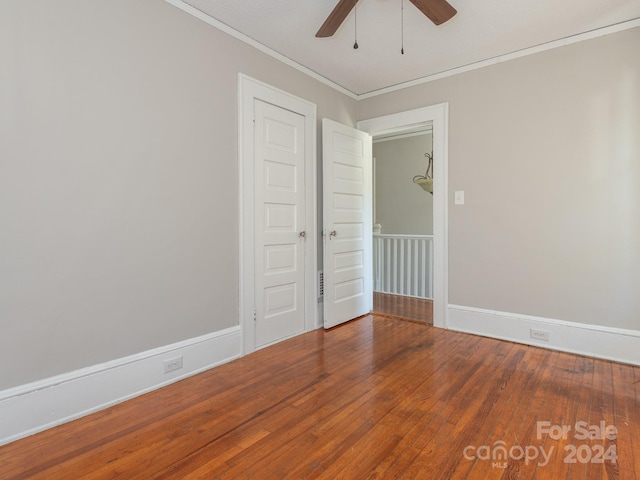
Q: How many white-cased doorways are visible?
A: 2